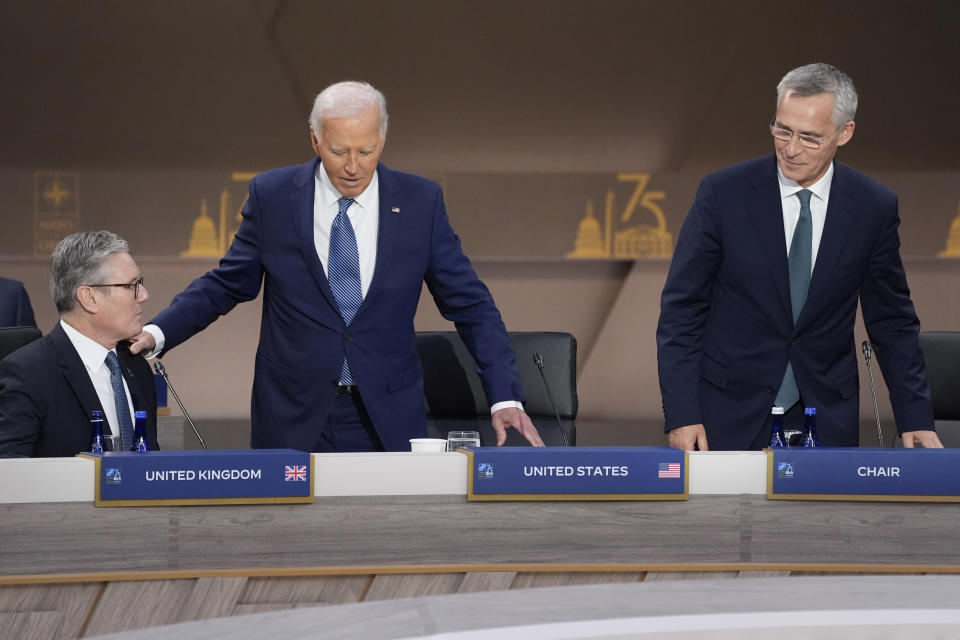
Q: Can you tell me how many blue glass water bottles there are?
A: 4